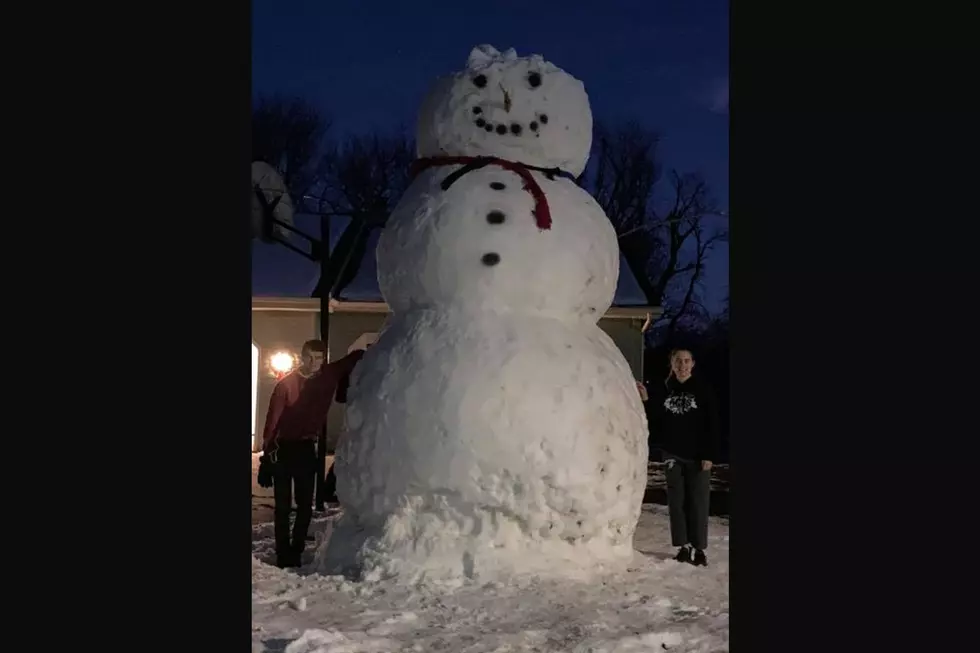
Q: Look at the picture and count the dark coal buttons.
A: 3